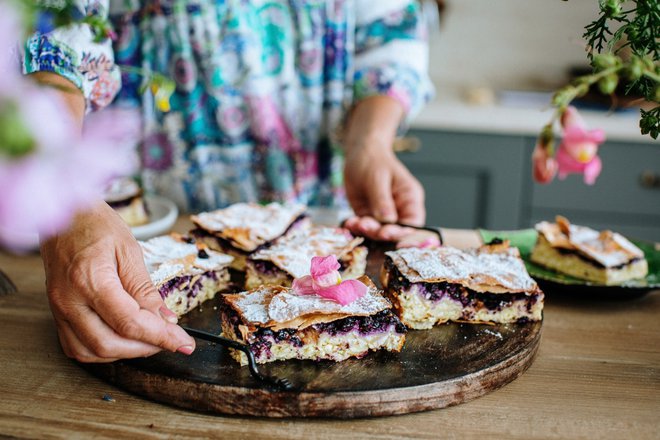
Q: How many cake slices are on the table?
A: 7